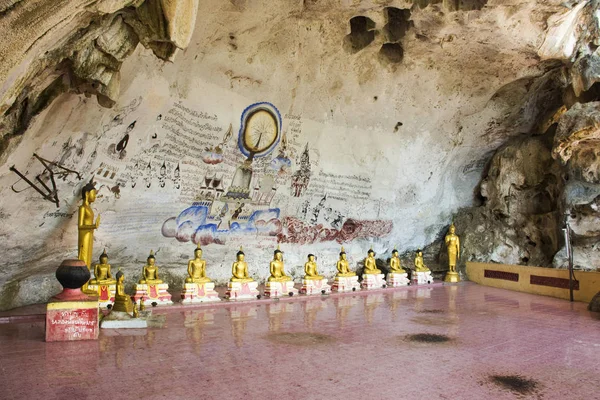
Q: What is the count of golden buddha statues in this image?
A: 13